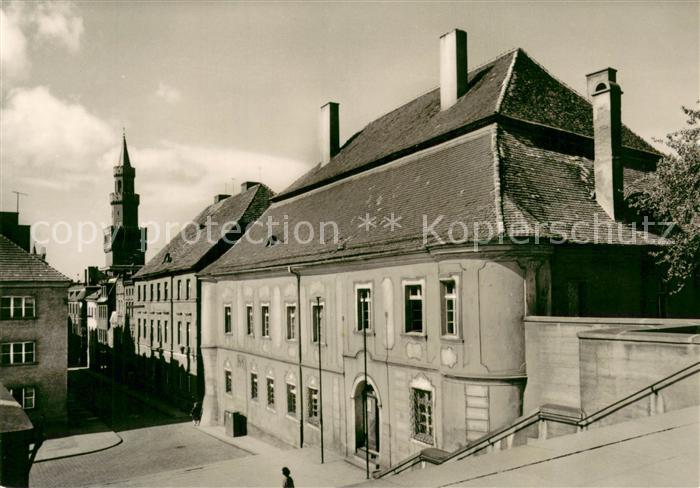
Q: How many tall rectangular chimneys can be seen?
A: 3